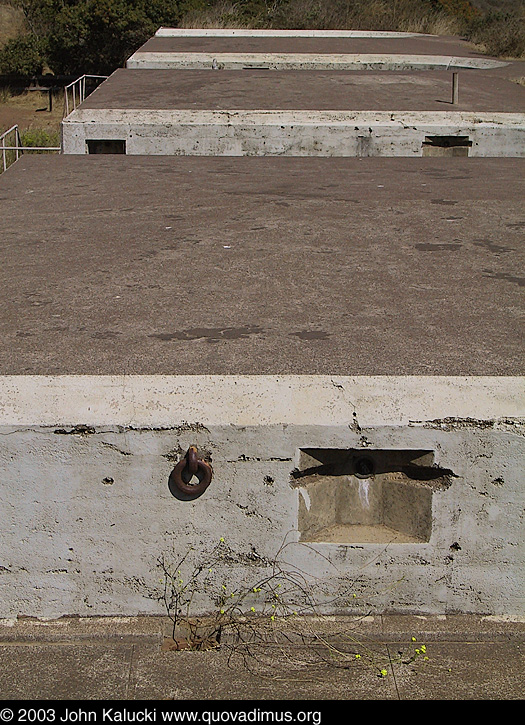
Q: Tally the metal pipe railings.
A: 2